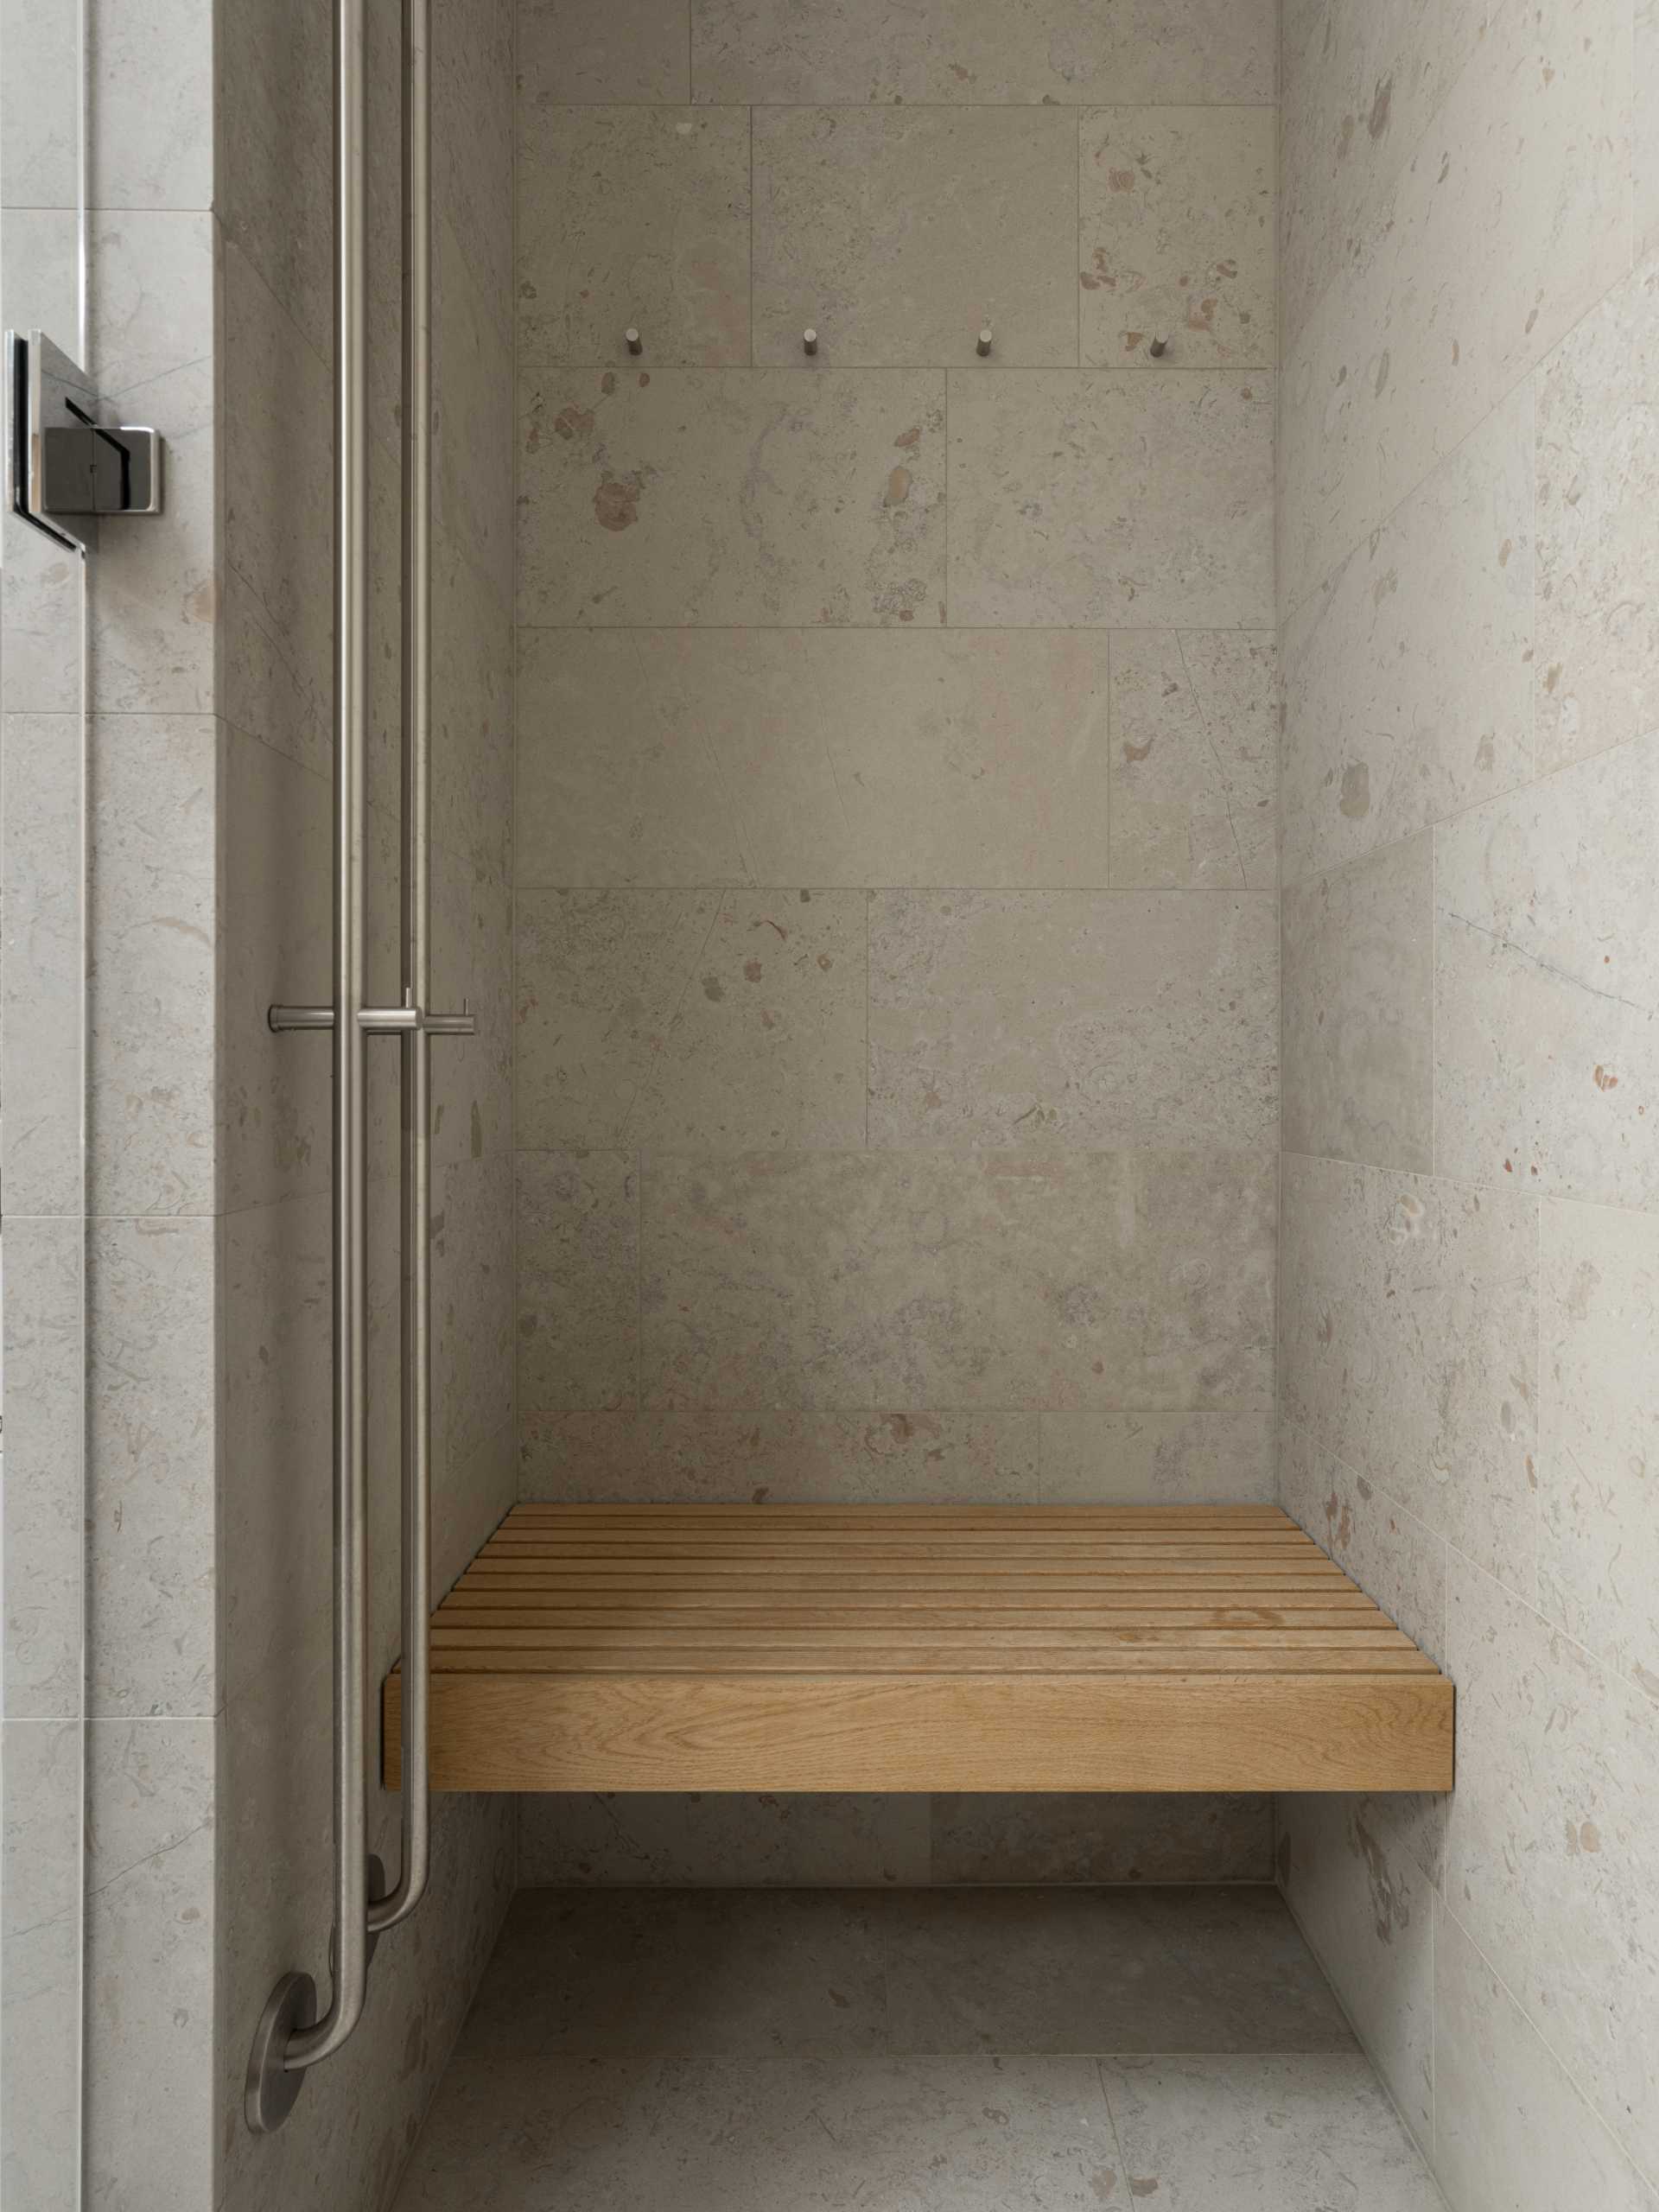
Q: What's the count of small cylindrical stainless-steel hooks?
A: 4